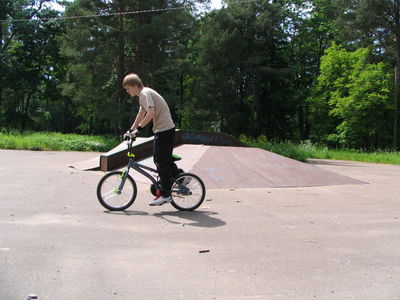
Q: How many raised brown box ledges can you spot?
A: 1